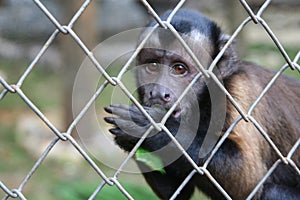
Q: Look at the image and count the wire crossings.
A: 14